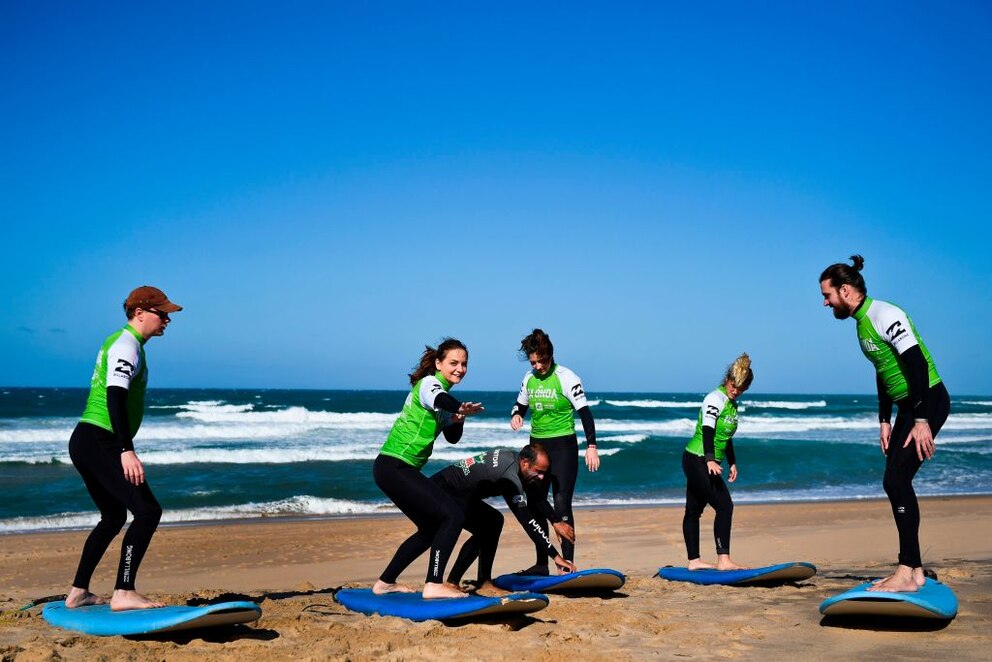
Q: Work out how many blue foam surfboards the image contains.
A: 5